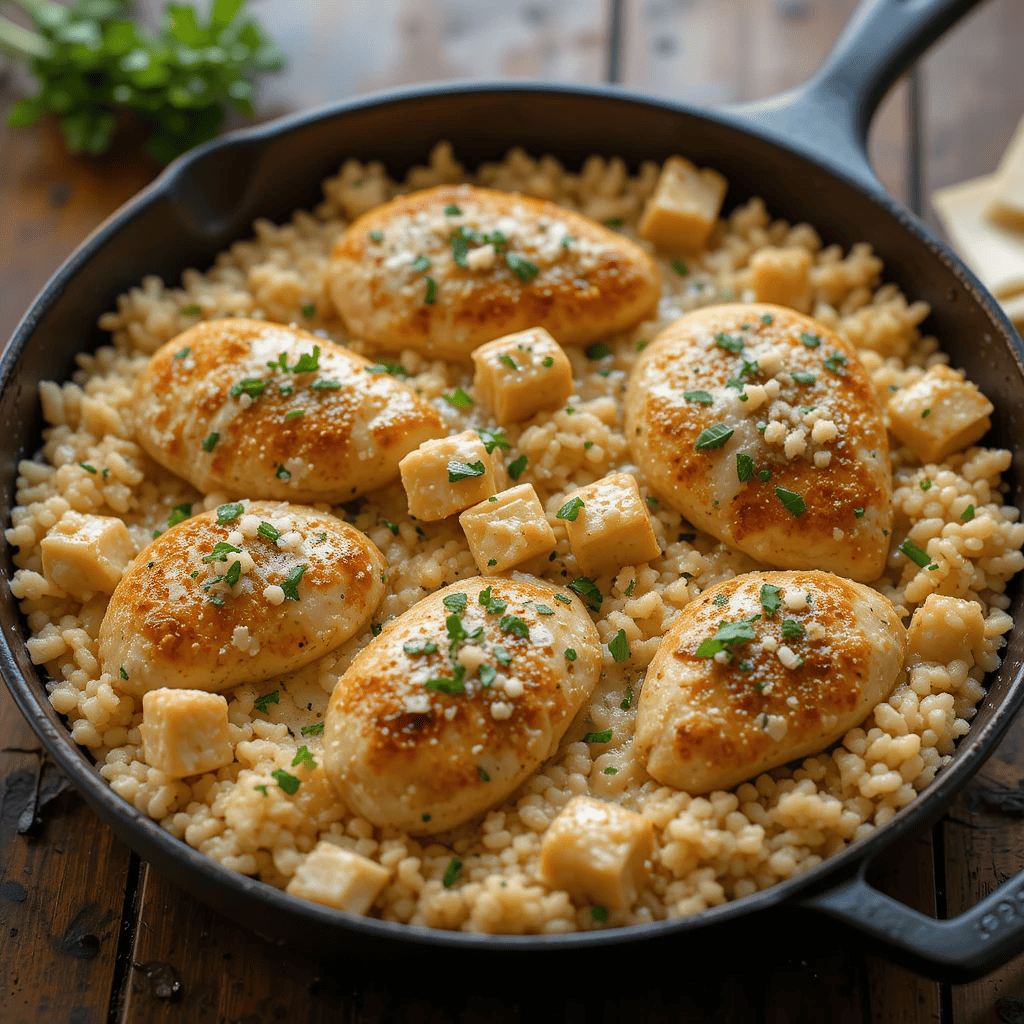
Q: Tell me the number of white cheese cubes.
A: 12